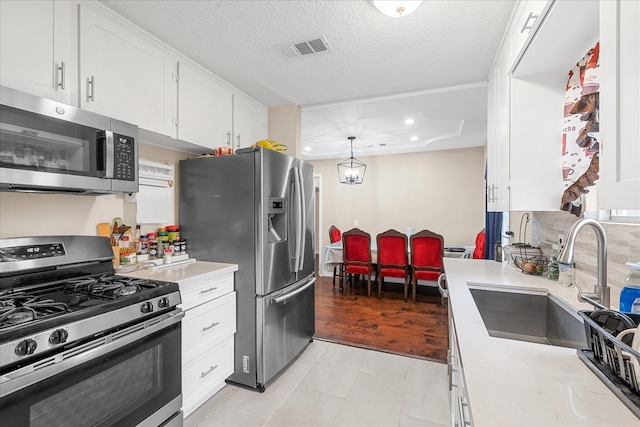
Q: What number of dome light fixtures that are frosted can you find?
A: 1